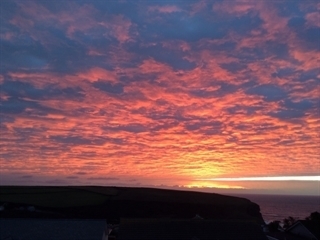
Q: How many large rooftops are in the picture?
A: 2